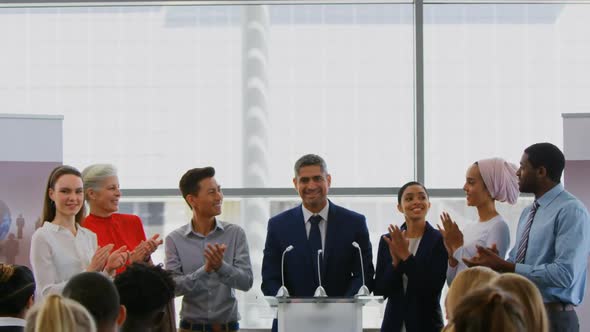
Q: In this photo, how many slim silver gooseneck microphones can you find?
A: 3